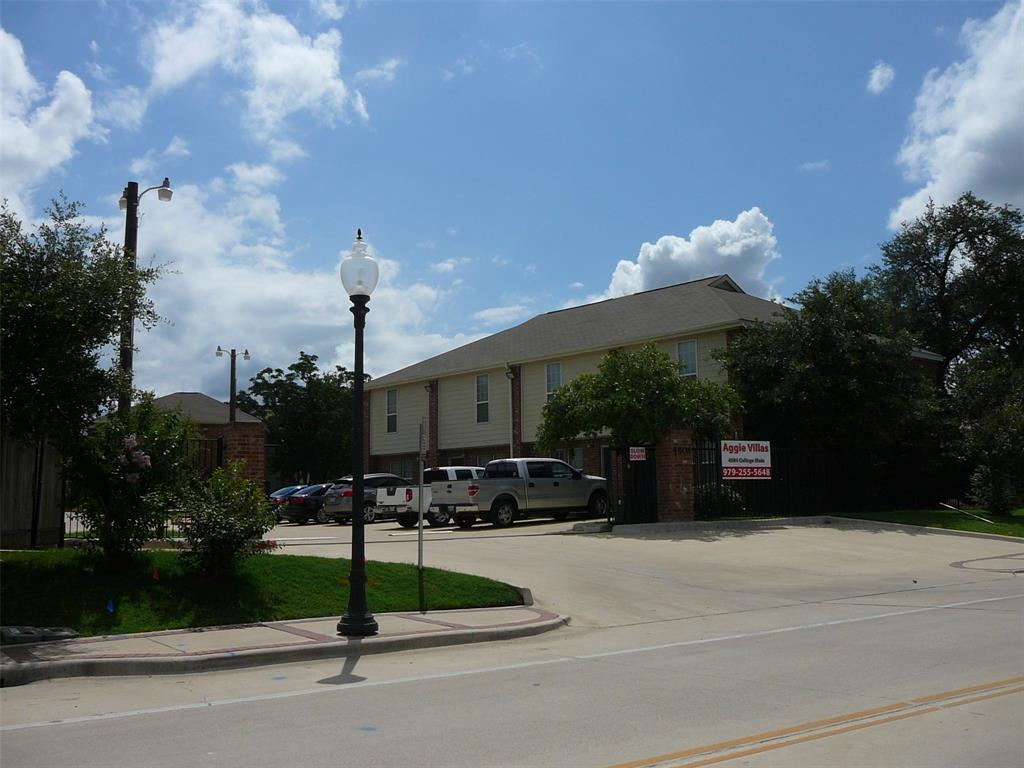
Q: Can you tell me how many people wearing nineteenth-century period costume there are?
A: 0